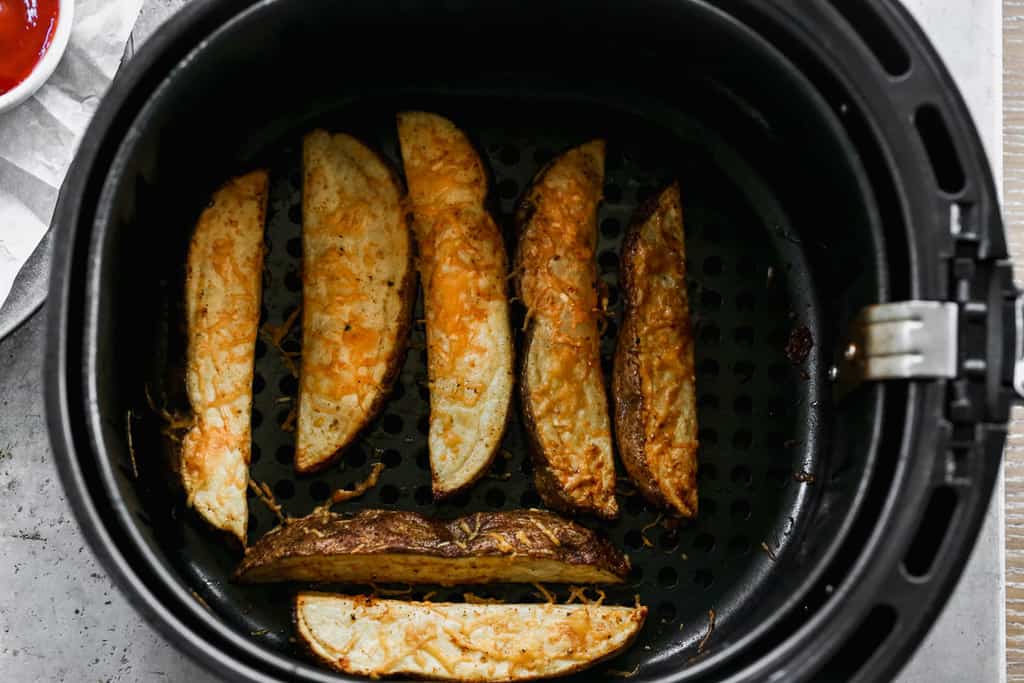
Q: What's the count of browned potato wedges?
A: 7